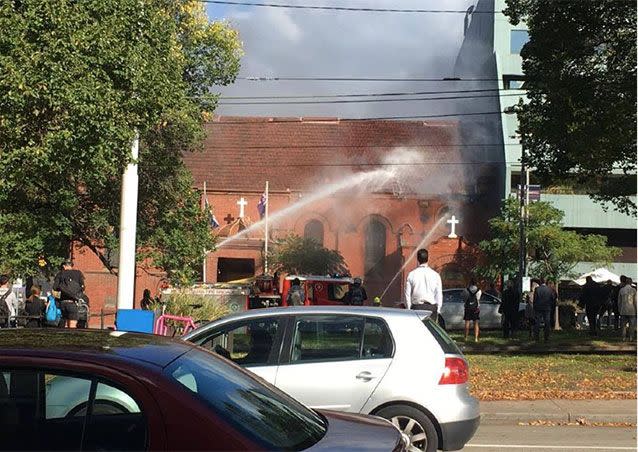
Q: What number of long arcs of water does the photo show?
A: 2